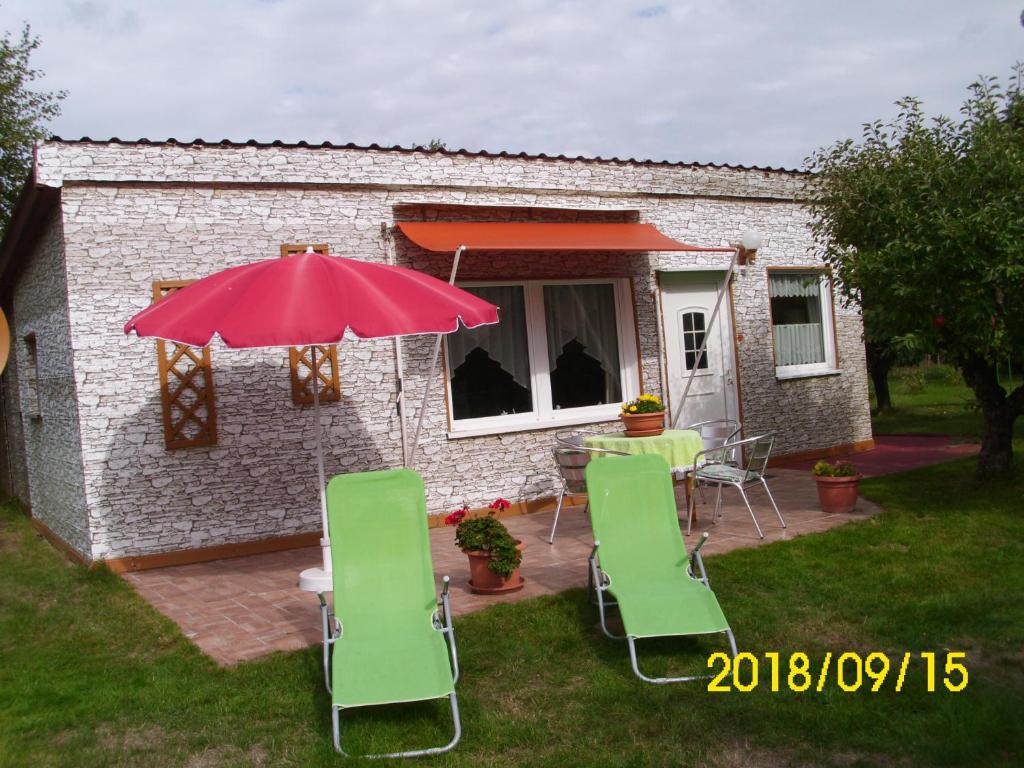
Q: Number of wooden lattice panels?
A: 2